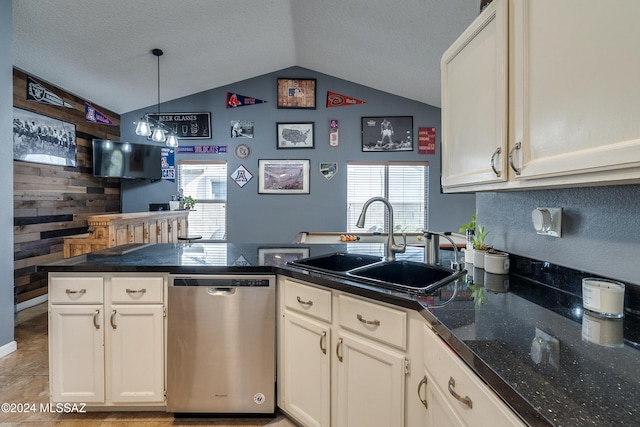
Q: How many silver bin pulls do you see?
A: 12